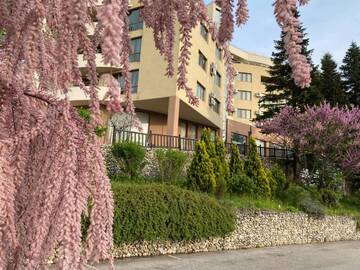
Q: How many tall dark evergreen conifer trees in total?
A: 3